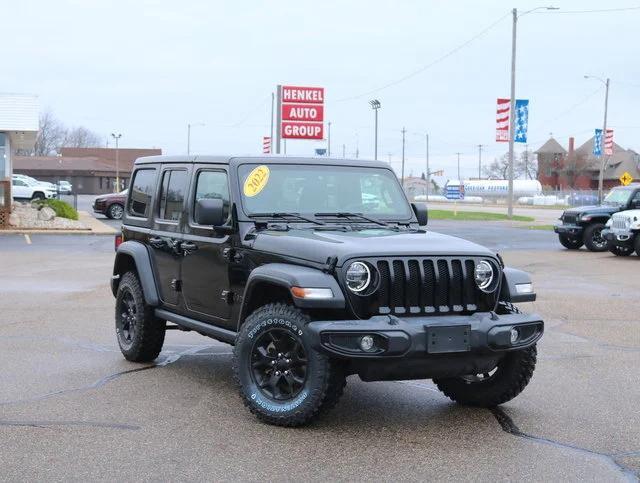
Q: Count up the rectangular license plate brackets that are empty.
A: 1